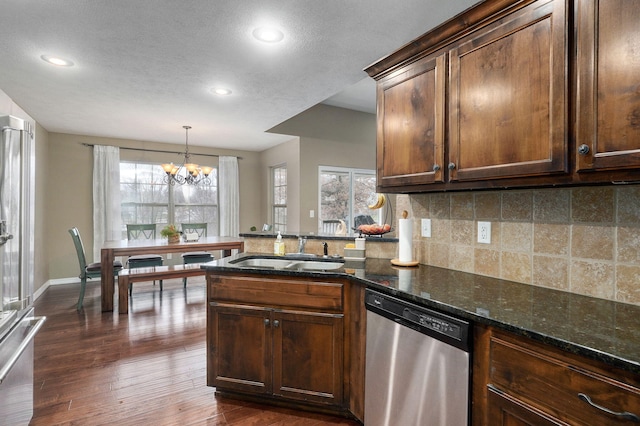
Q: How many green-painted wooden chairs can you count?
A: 3